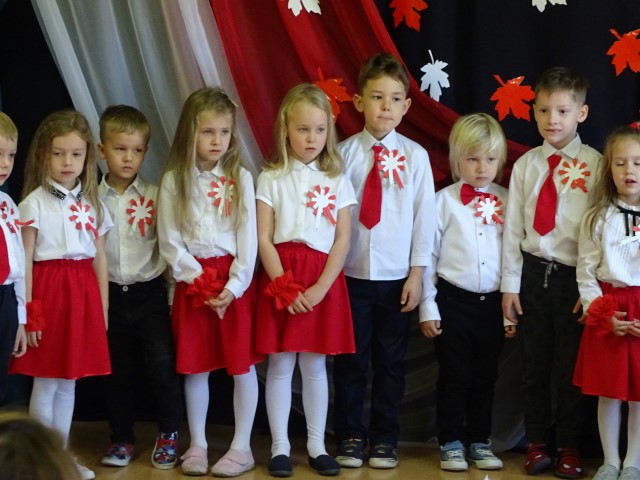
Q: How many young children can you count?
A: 9